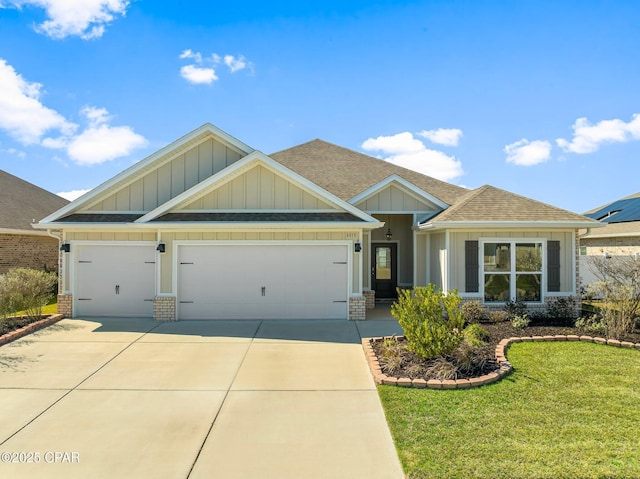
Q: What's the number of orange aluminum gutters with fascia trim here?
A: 0